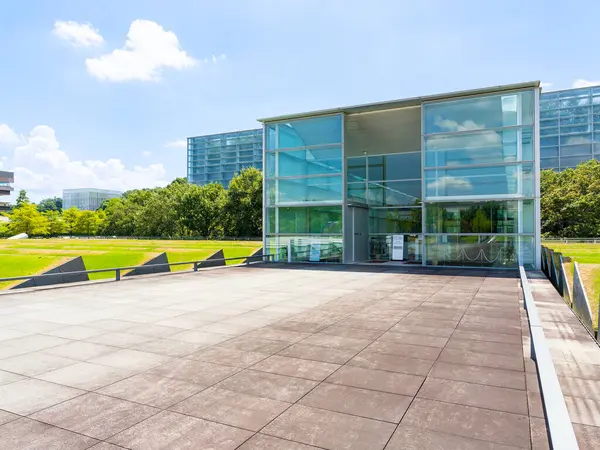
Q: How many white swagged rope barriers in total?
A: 3